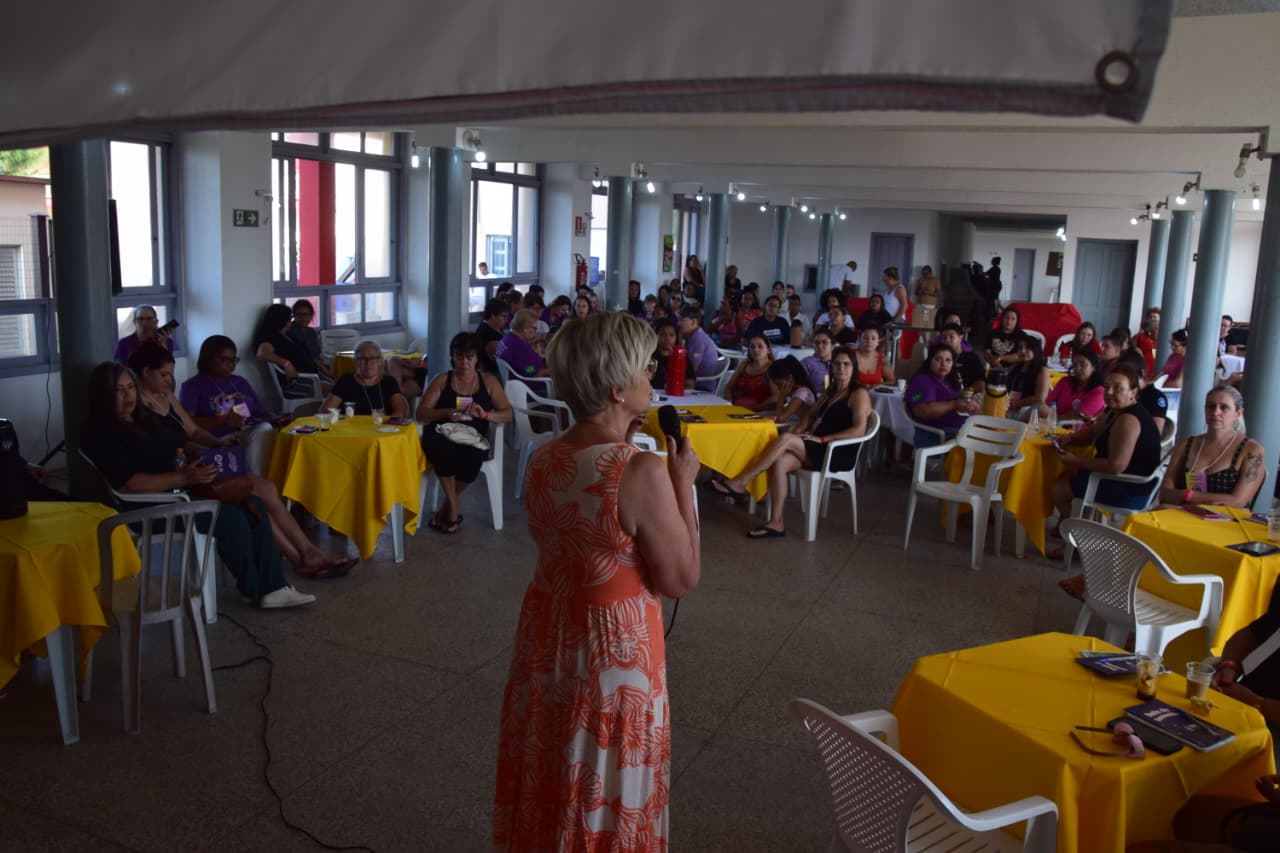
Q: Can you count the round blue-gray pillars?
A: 10